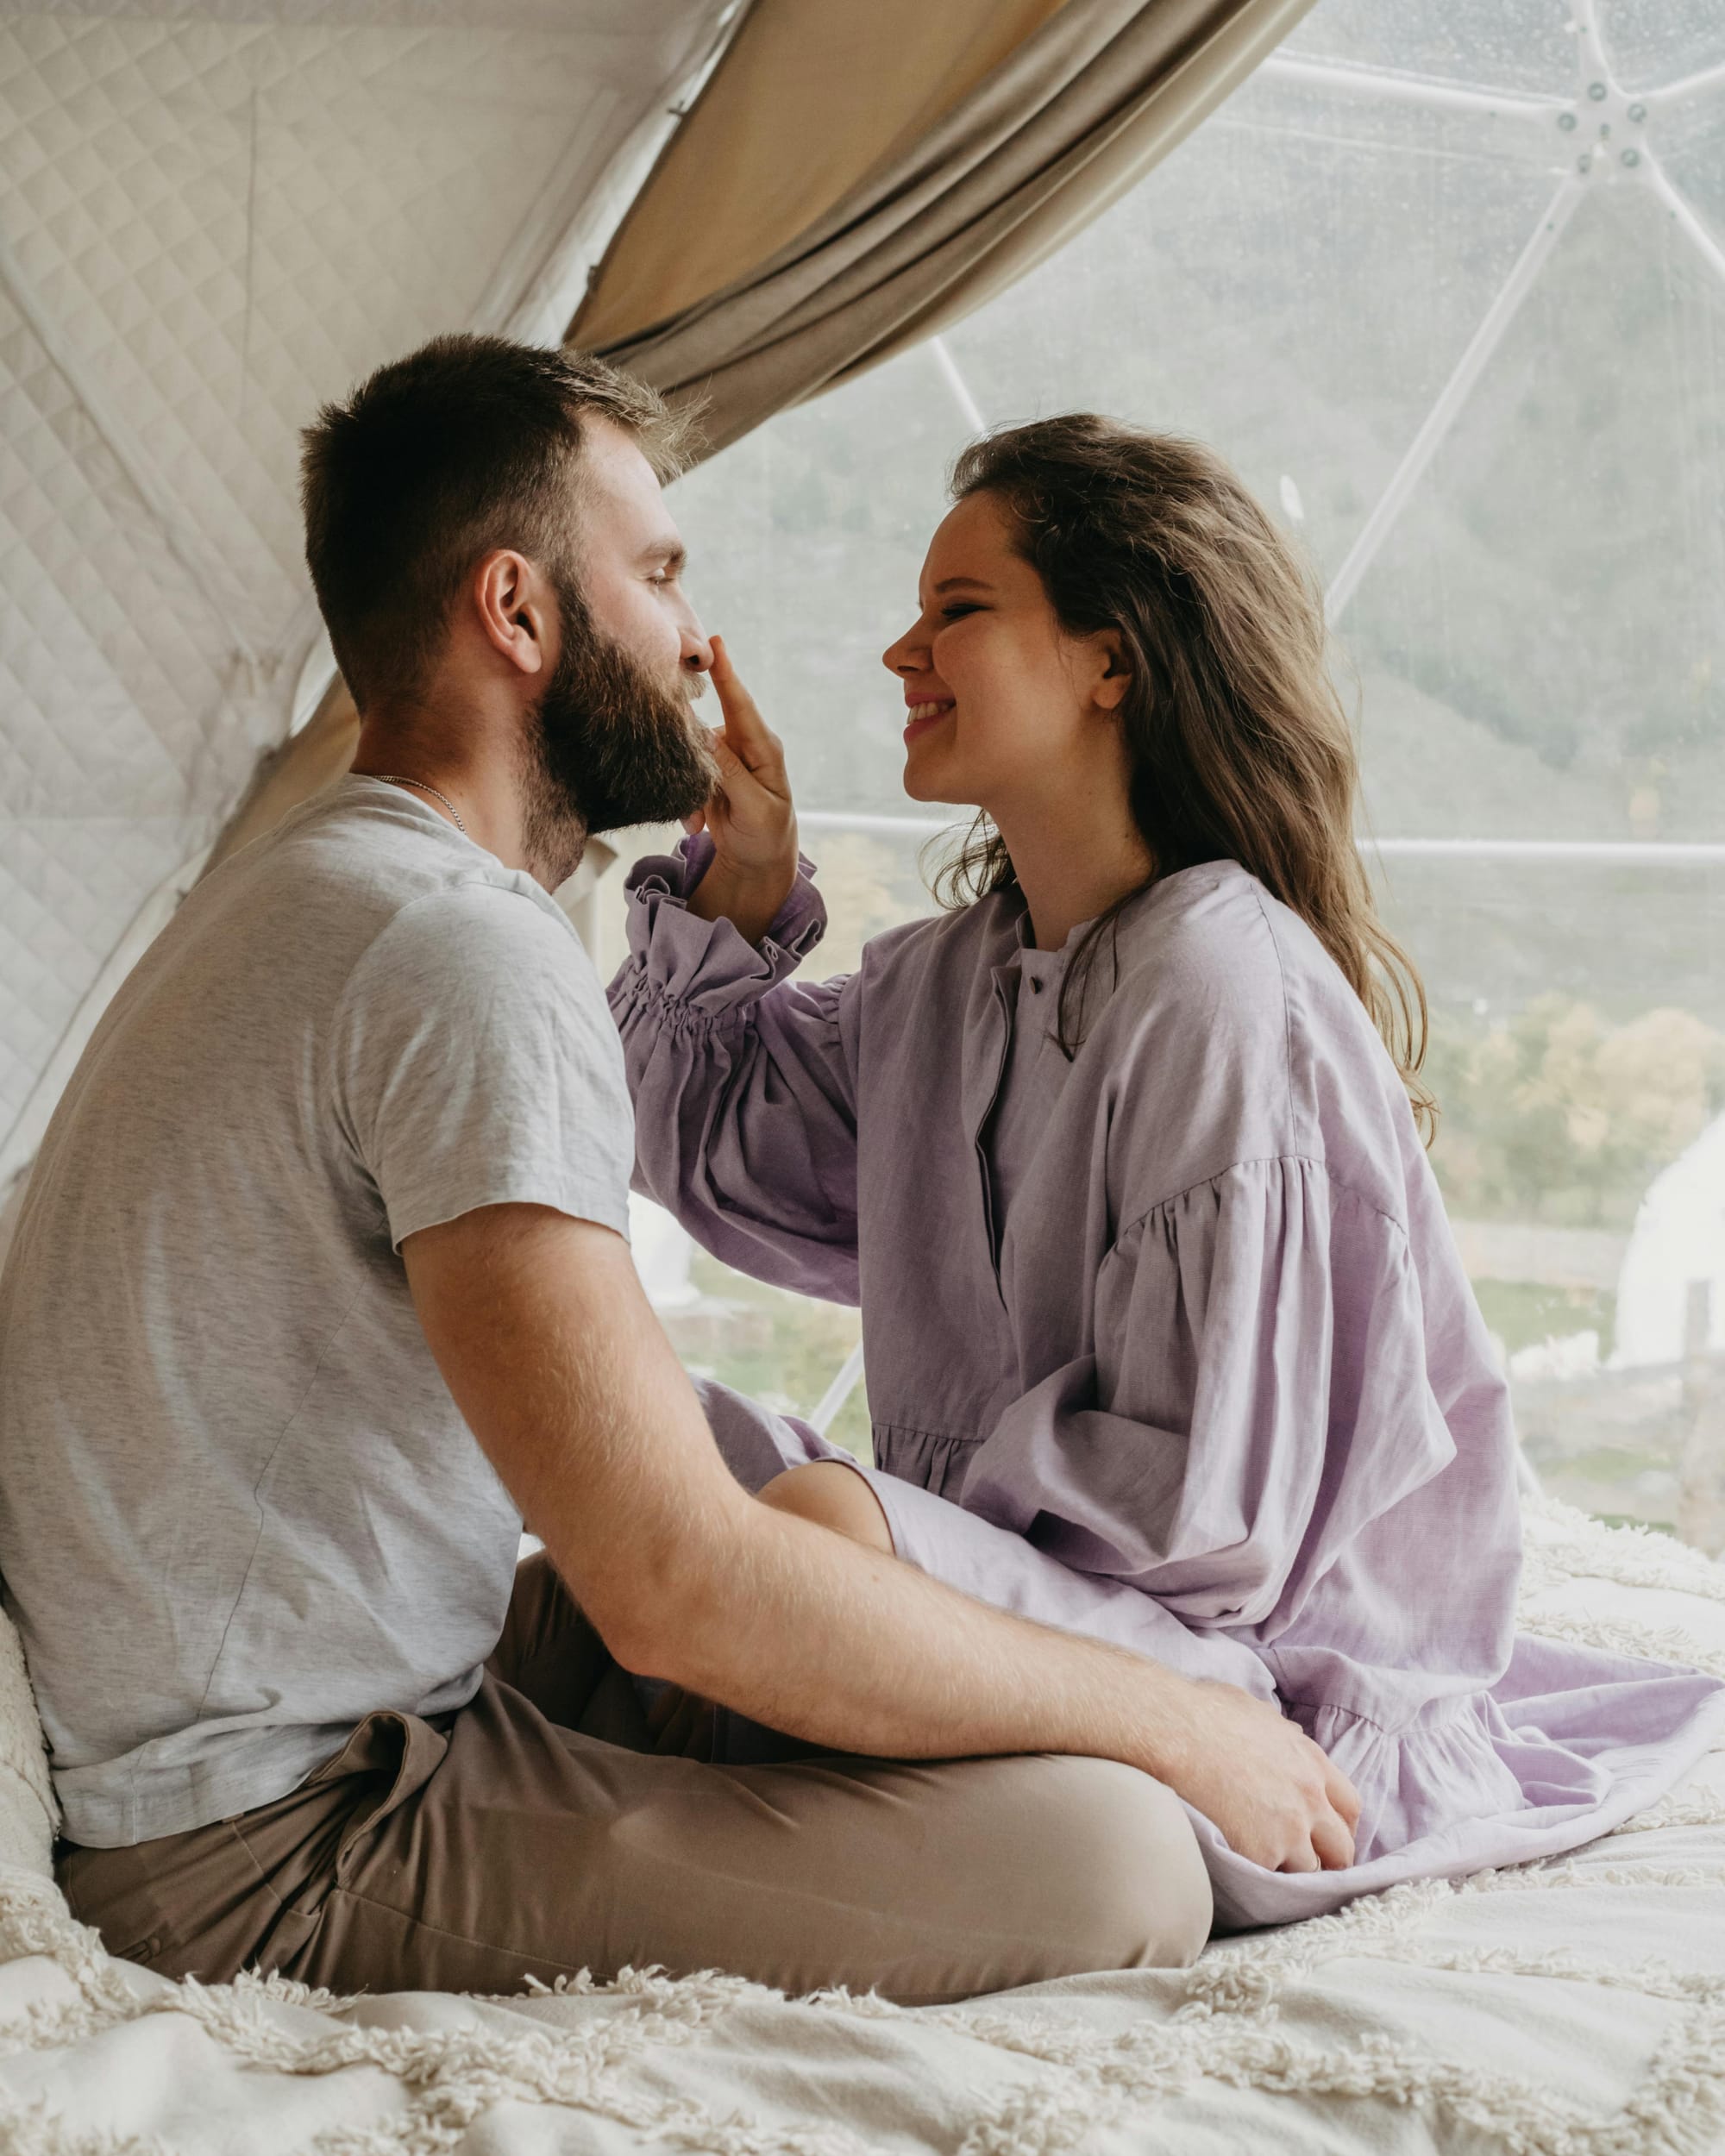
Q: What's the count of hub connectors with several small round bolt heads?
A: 1